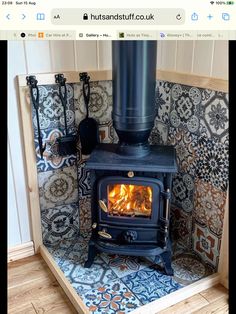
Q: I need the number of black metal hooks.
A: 3